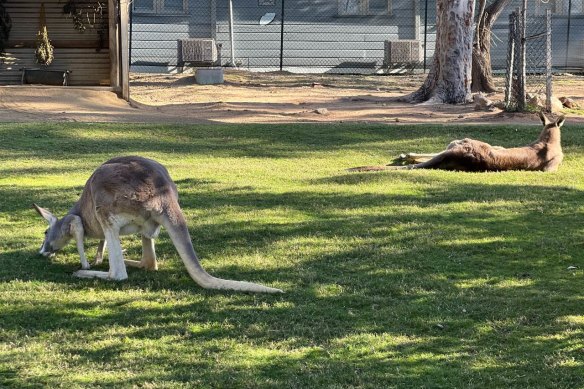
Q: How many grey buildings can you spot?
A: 1